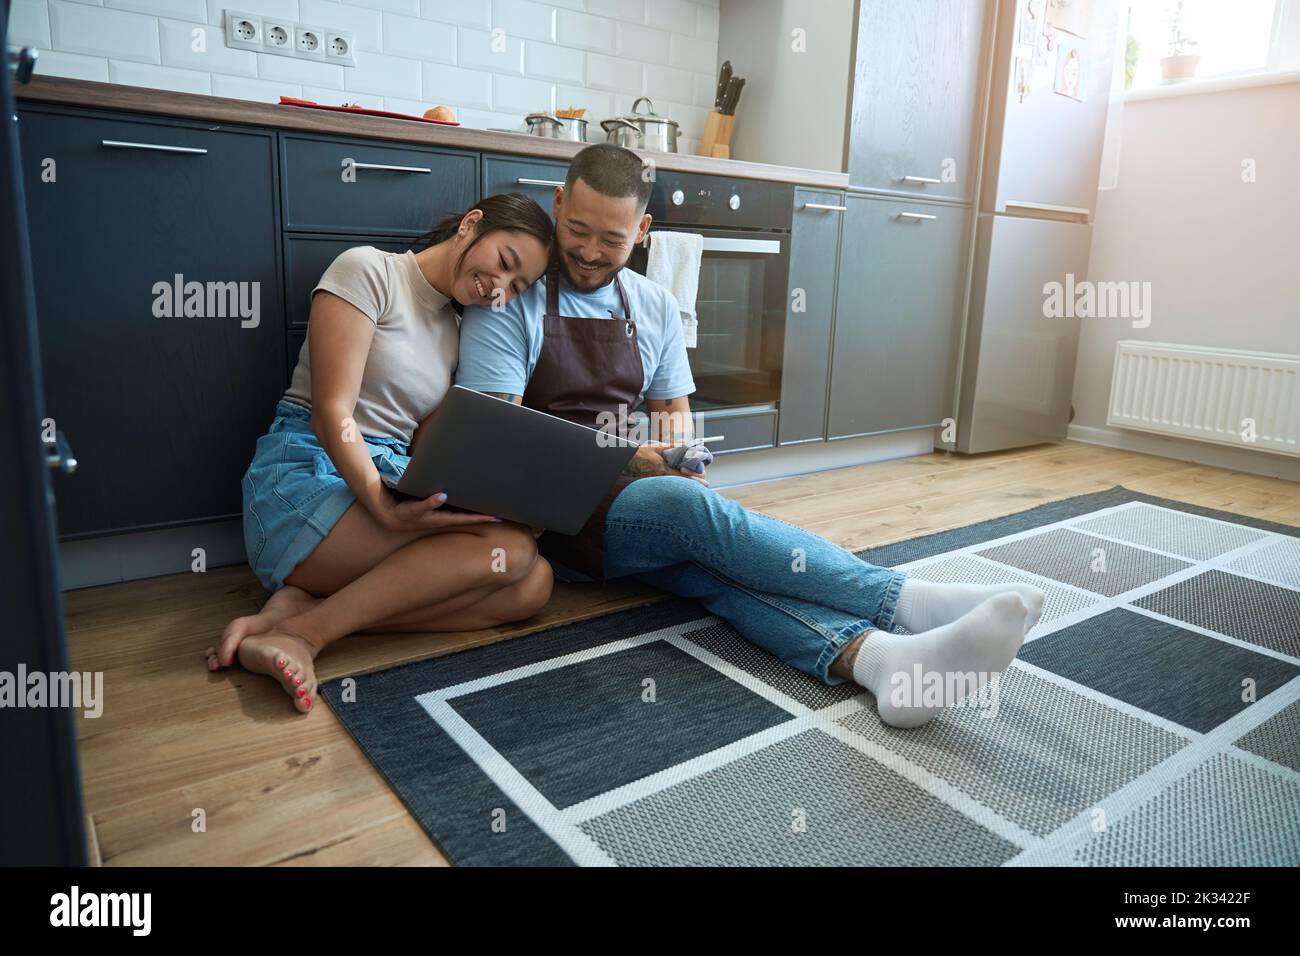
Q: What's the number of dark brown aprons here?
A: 1